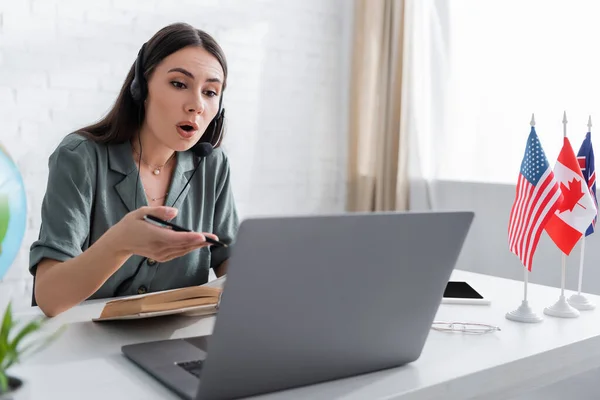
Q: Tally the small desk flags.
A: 3